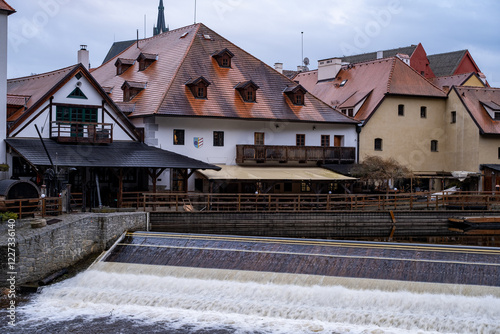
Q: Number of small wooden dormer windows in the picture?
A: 7